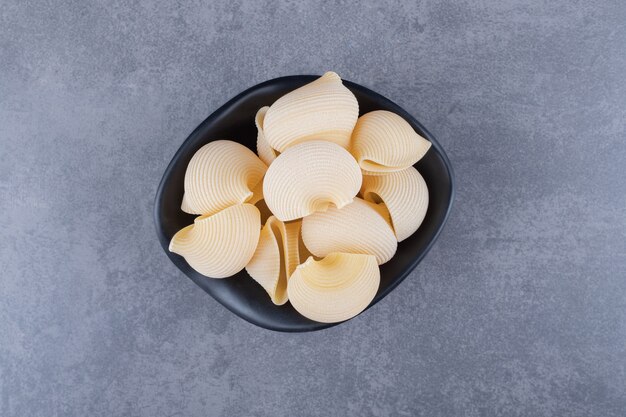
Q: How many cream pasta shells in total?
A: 10